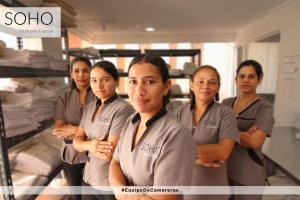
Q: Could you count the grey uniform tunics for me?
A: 5